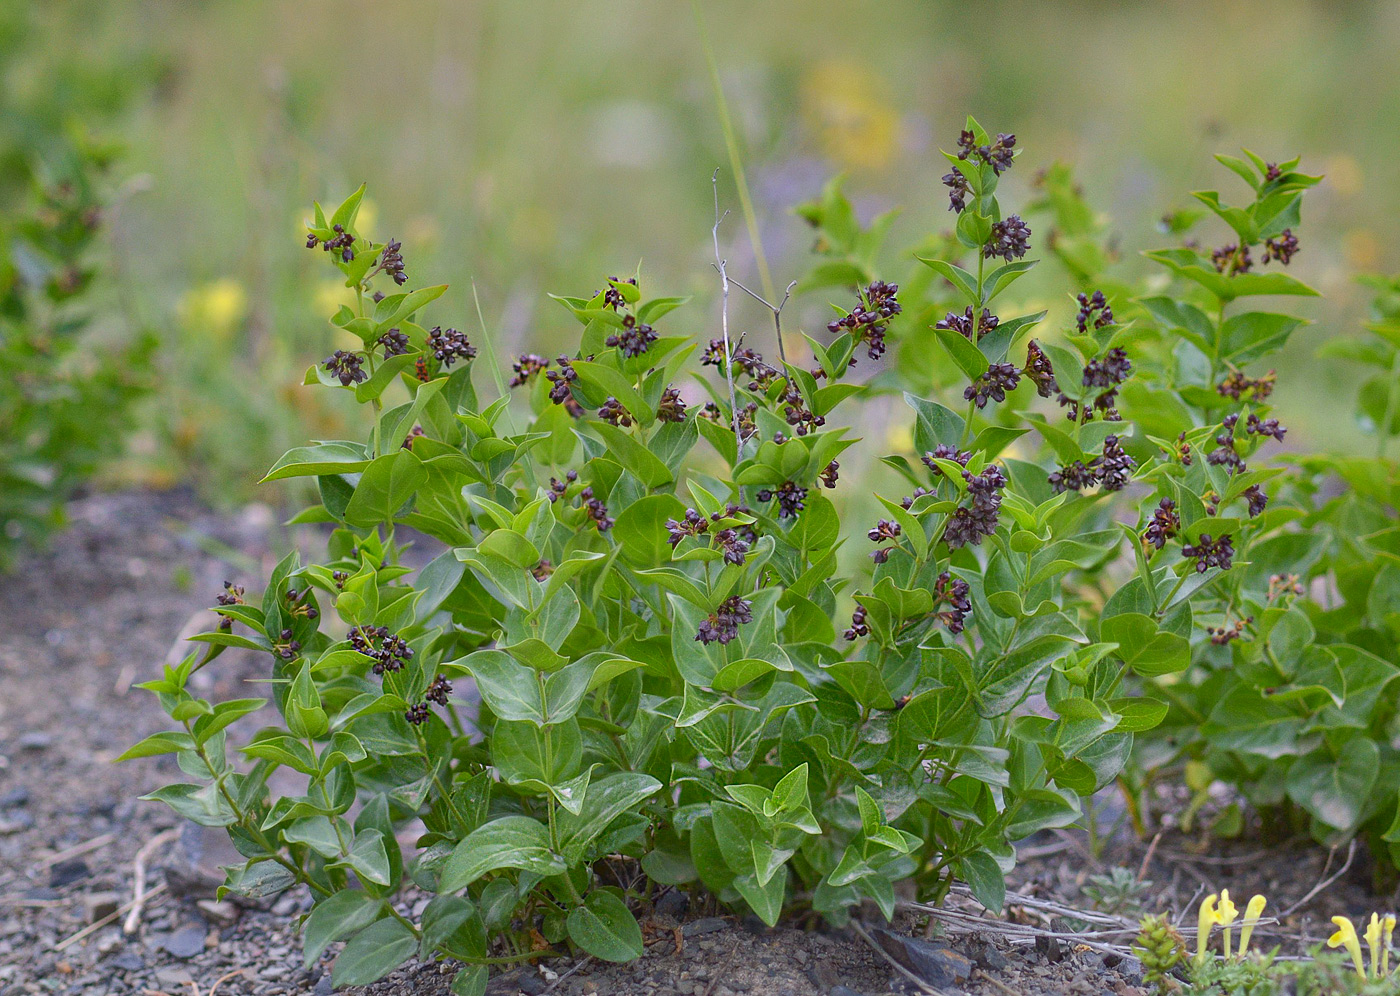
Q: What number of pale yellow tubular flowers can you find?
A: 6